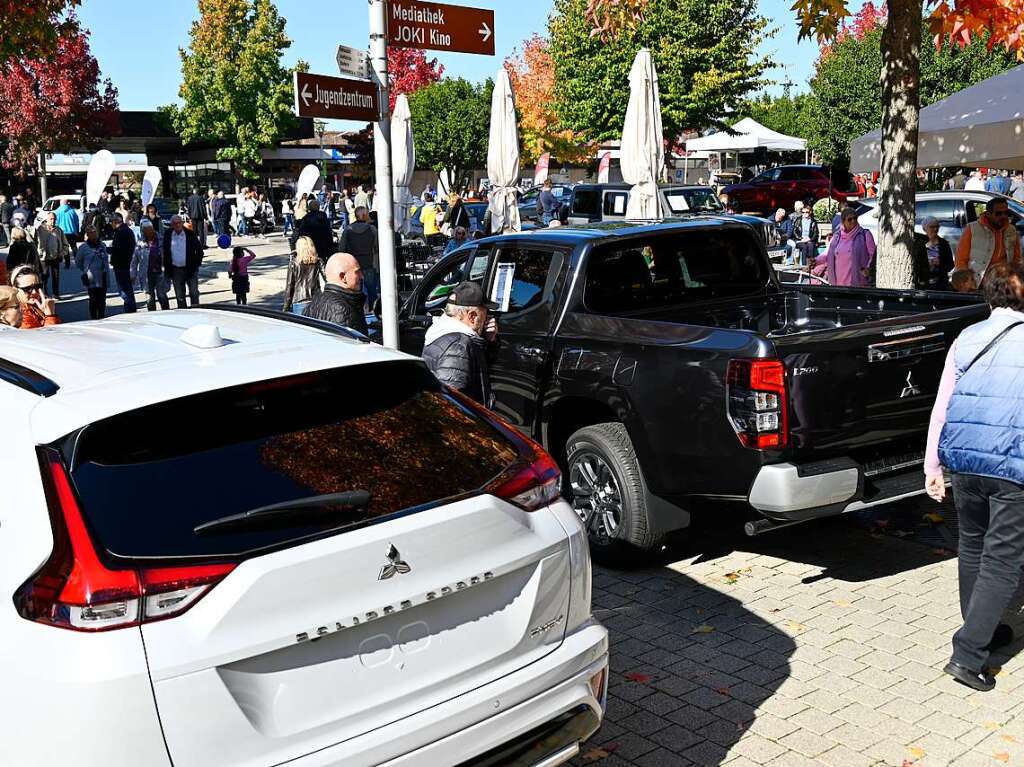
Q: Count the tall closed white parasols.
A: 3